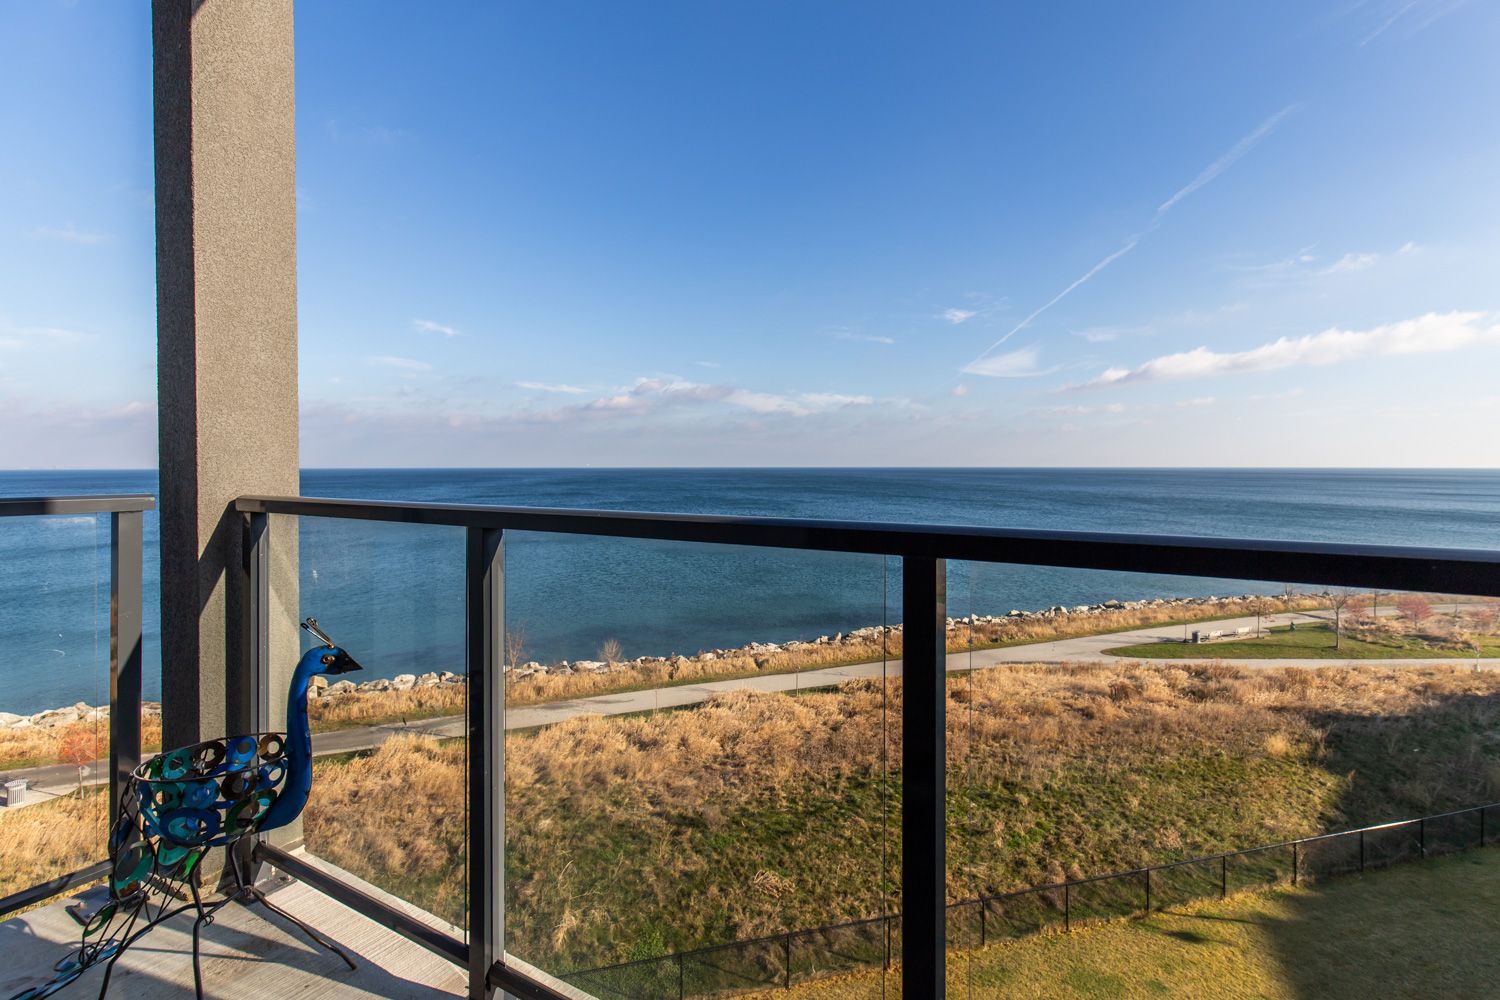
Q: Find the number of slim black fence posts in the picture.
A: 11